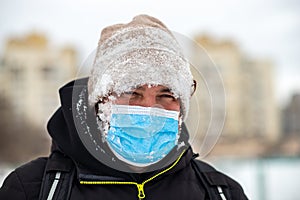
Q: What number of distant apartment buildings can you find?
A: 2